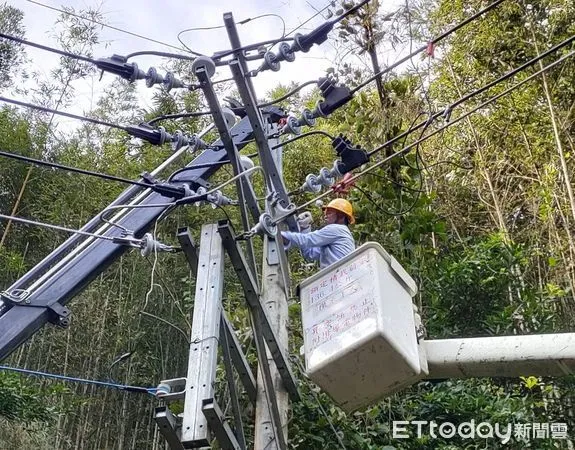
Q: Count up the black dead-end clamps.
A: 6